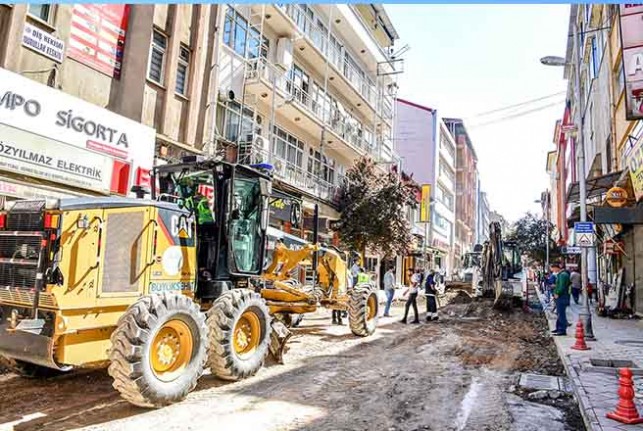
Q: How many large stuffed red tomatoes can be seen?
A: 0